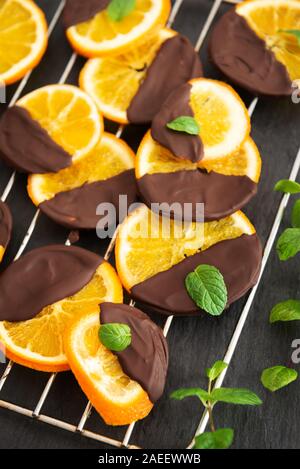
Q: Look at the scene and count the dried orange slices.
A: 12